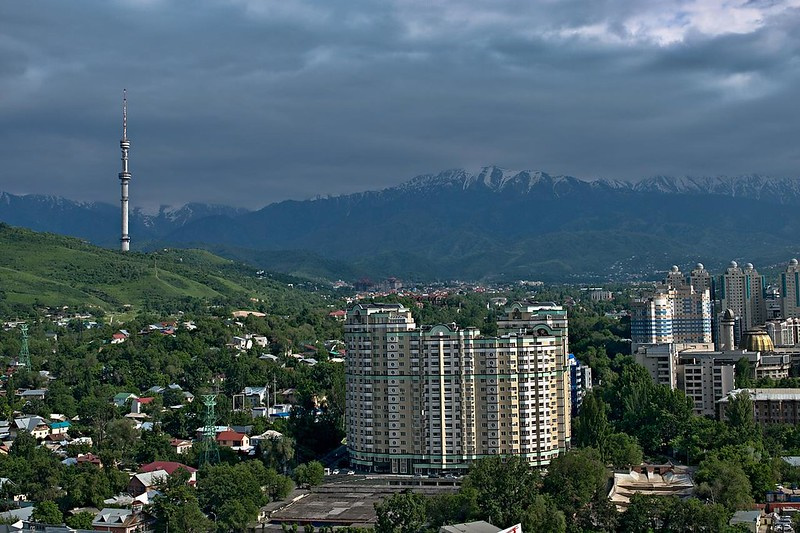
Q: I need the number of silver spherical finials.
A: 5